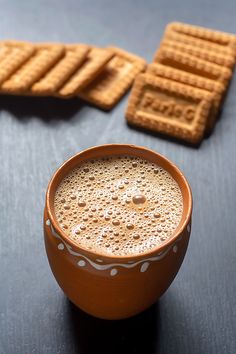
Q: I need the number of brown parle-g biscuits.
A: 11